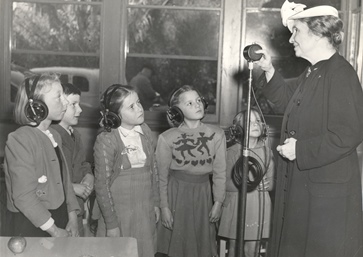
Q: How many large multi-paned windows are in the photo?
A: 3